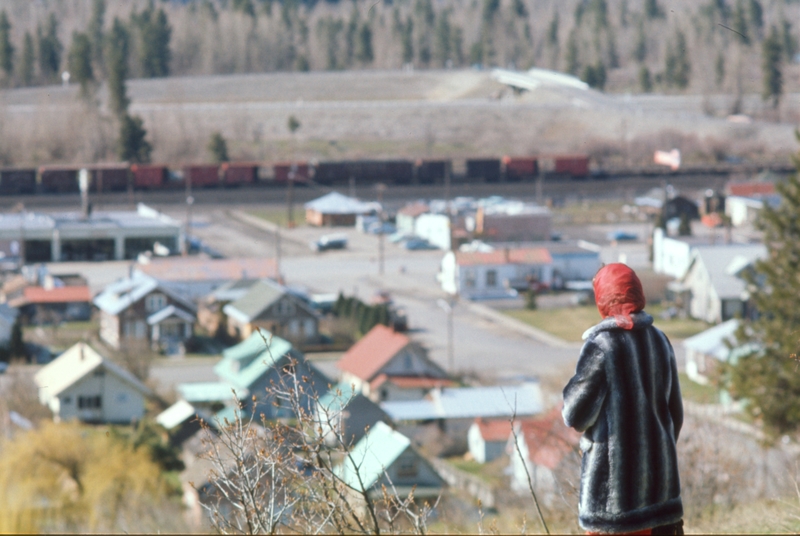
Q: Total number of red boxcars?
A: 6